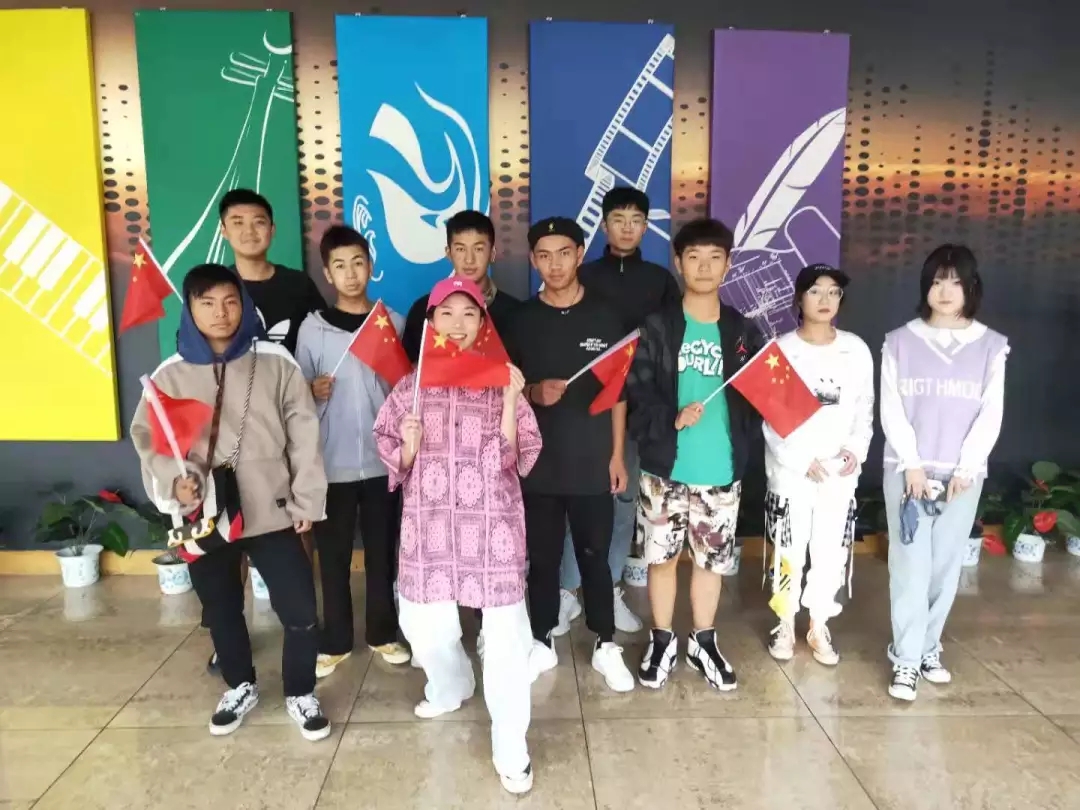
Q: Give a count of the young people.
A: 10